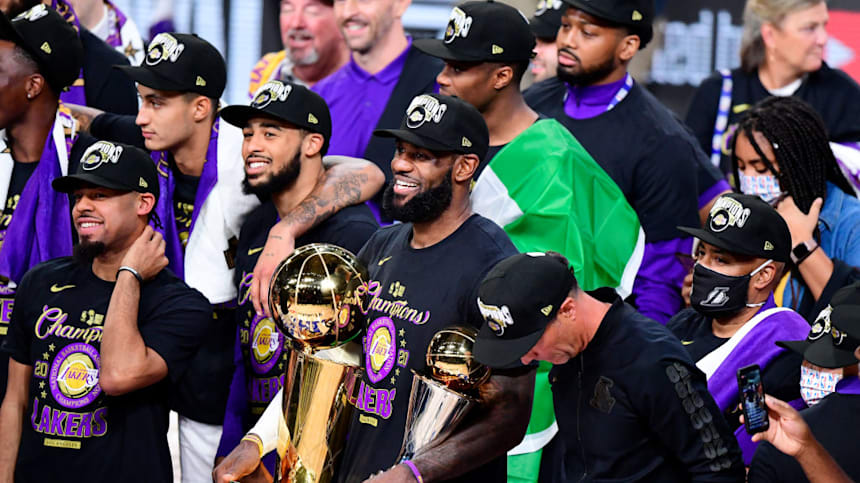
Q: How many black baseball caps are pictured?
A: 12